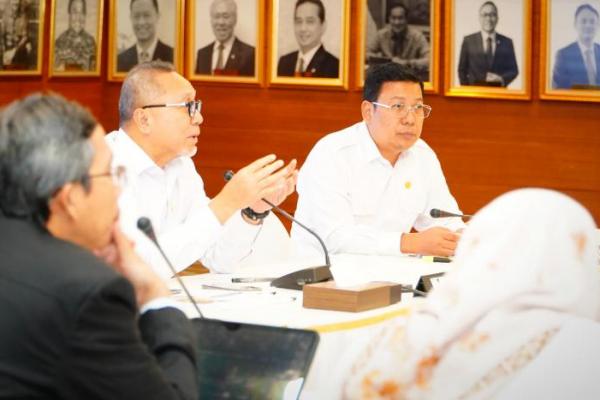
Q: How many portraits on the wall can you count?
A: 8